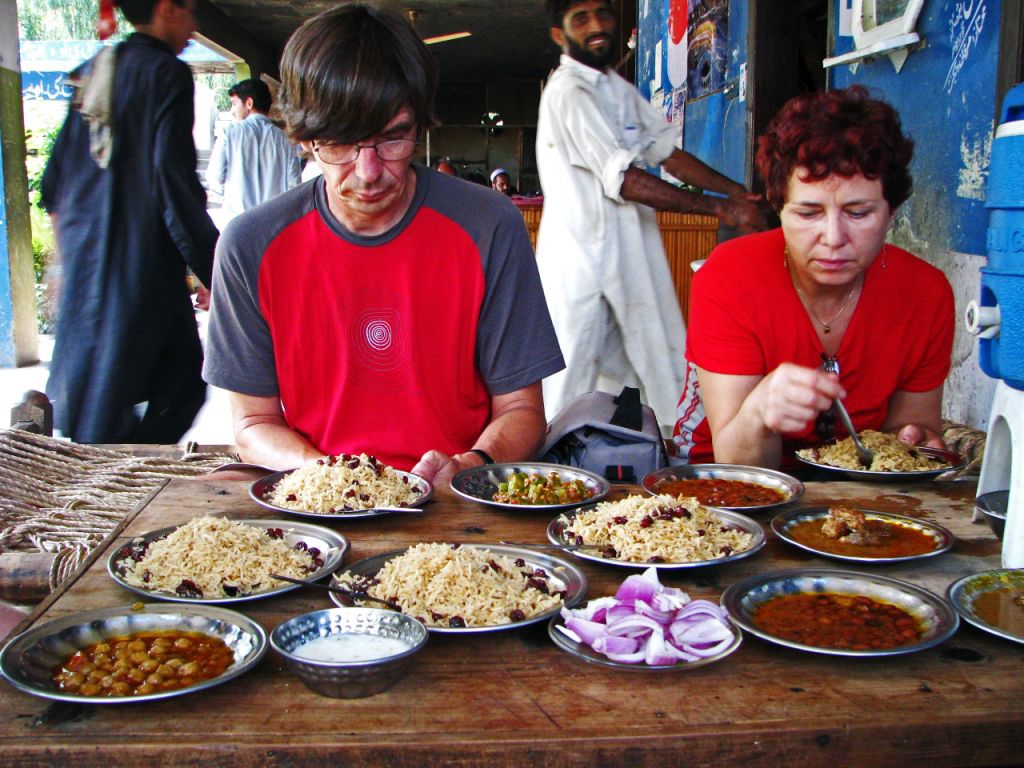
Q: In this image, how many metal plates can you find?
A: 12